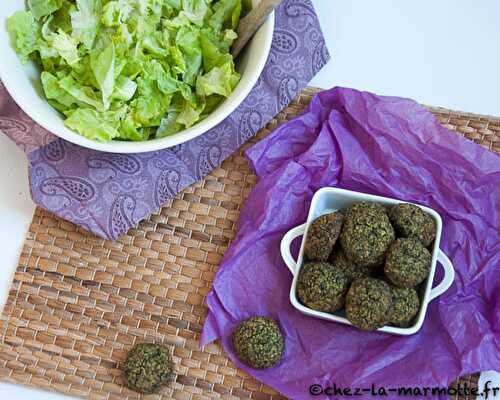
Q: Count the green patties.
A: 10